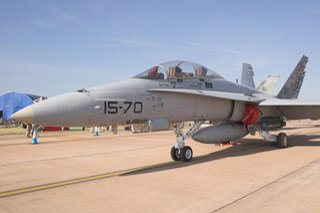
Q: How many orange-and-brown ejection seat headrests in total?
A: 2